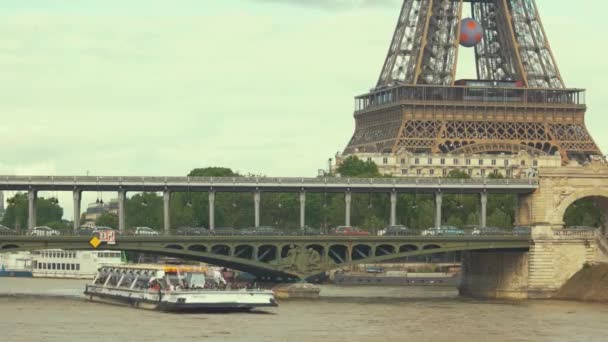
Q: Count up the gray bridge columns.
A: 11